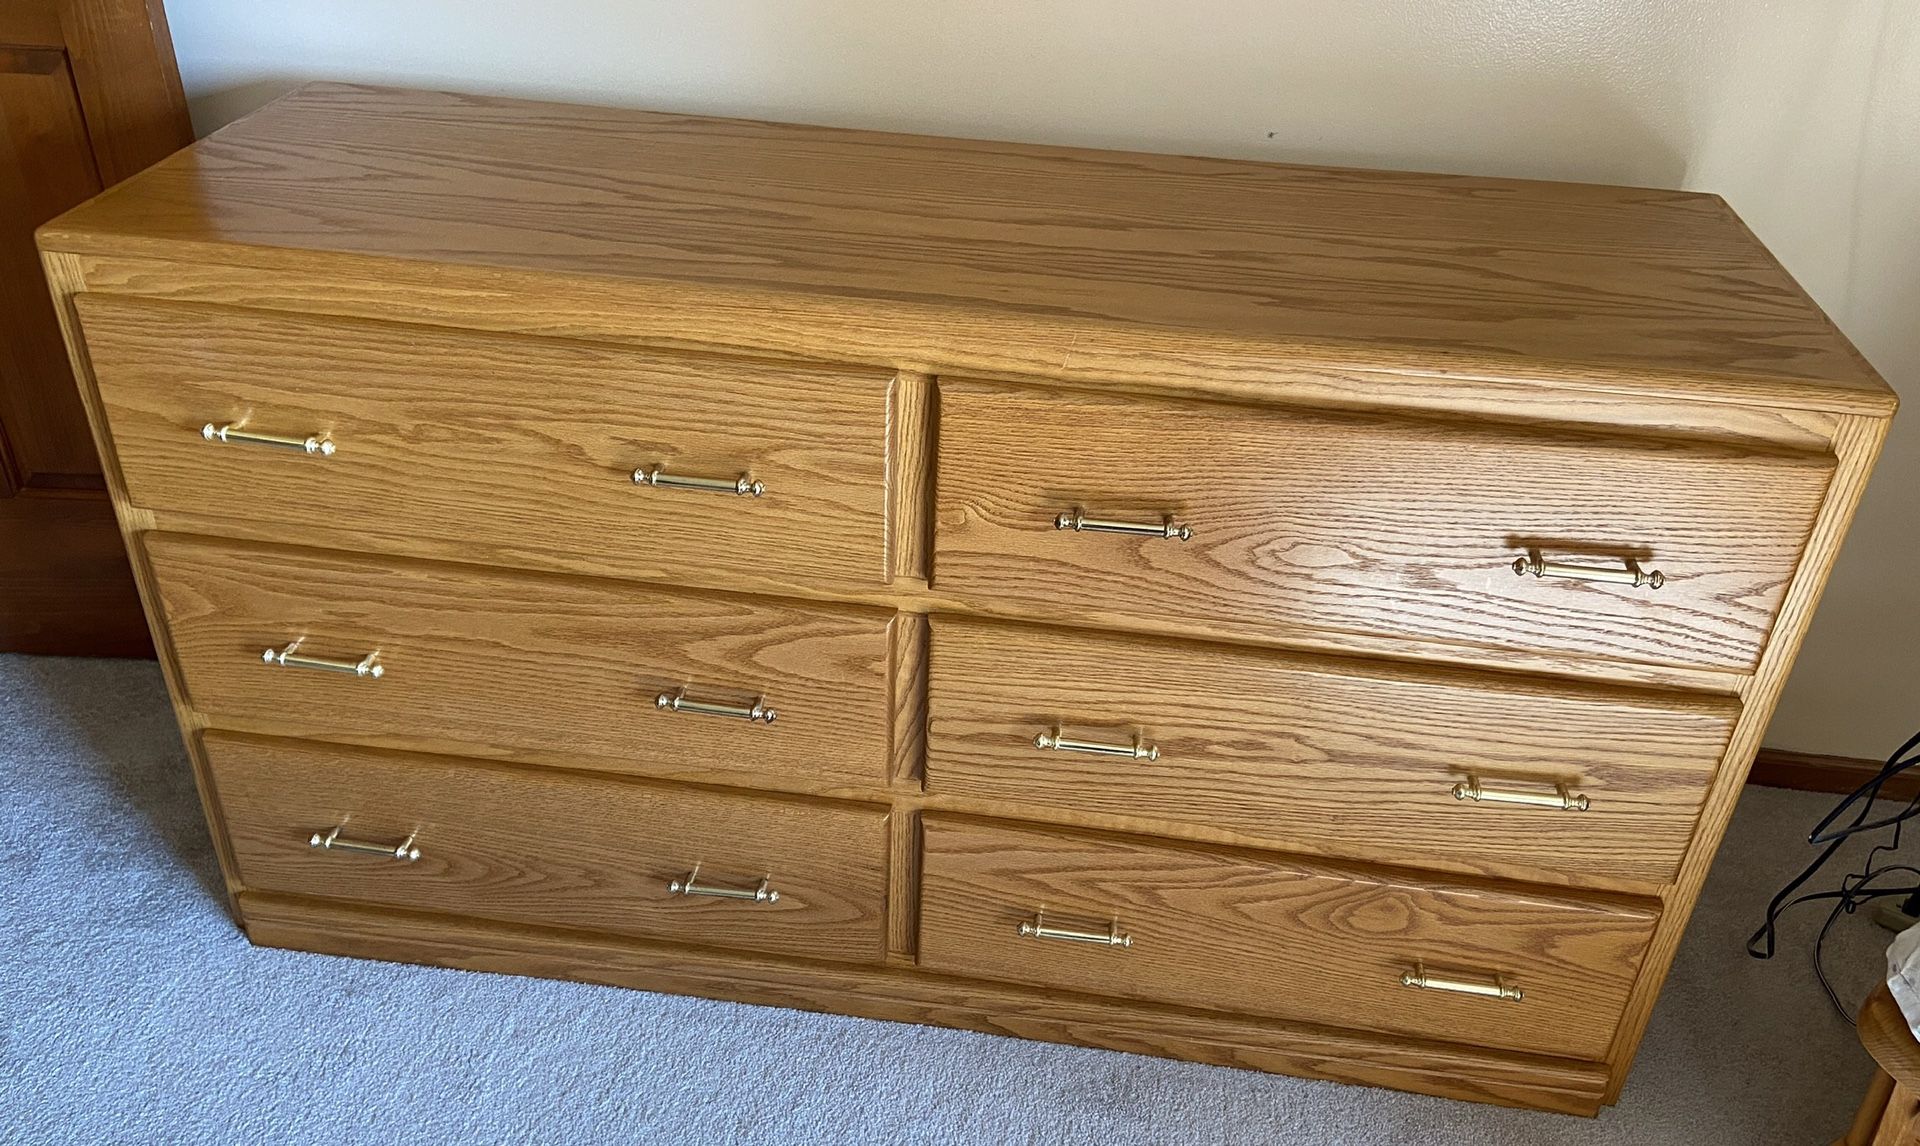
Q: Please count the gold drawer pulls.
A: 12